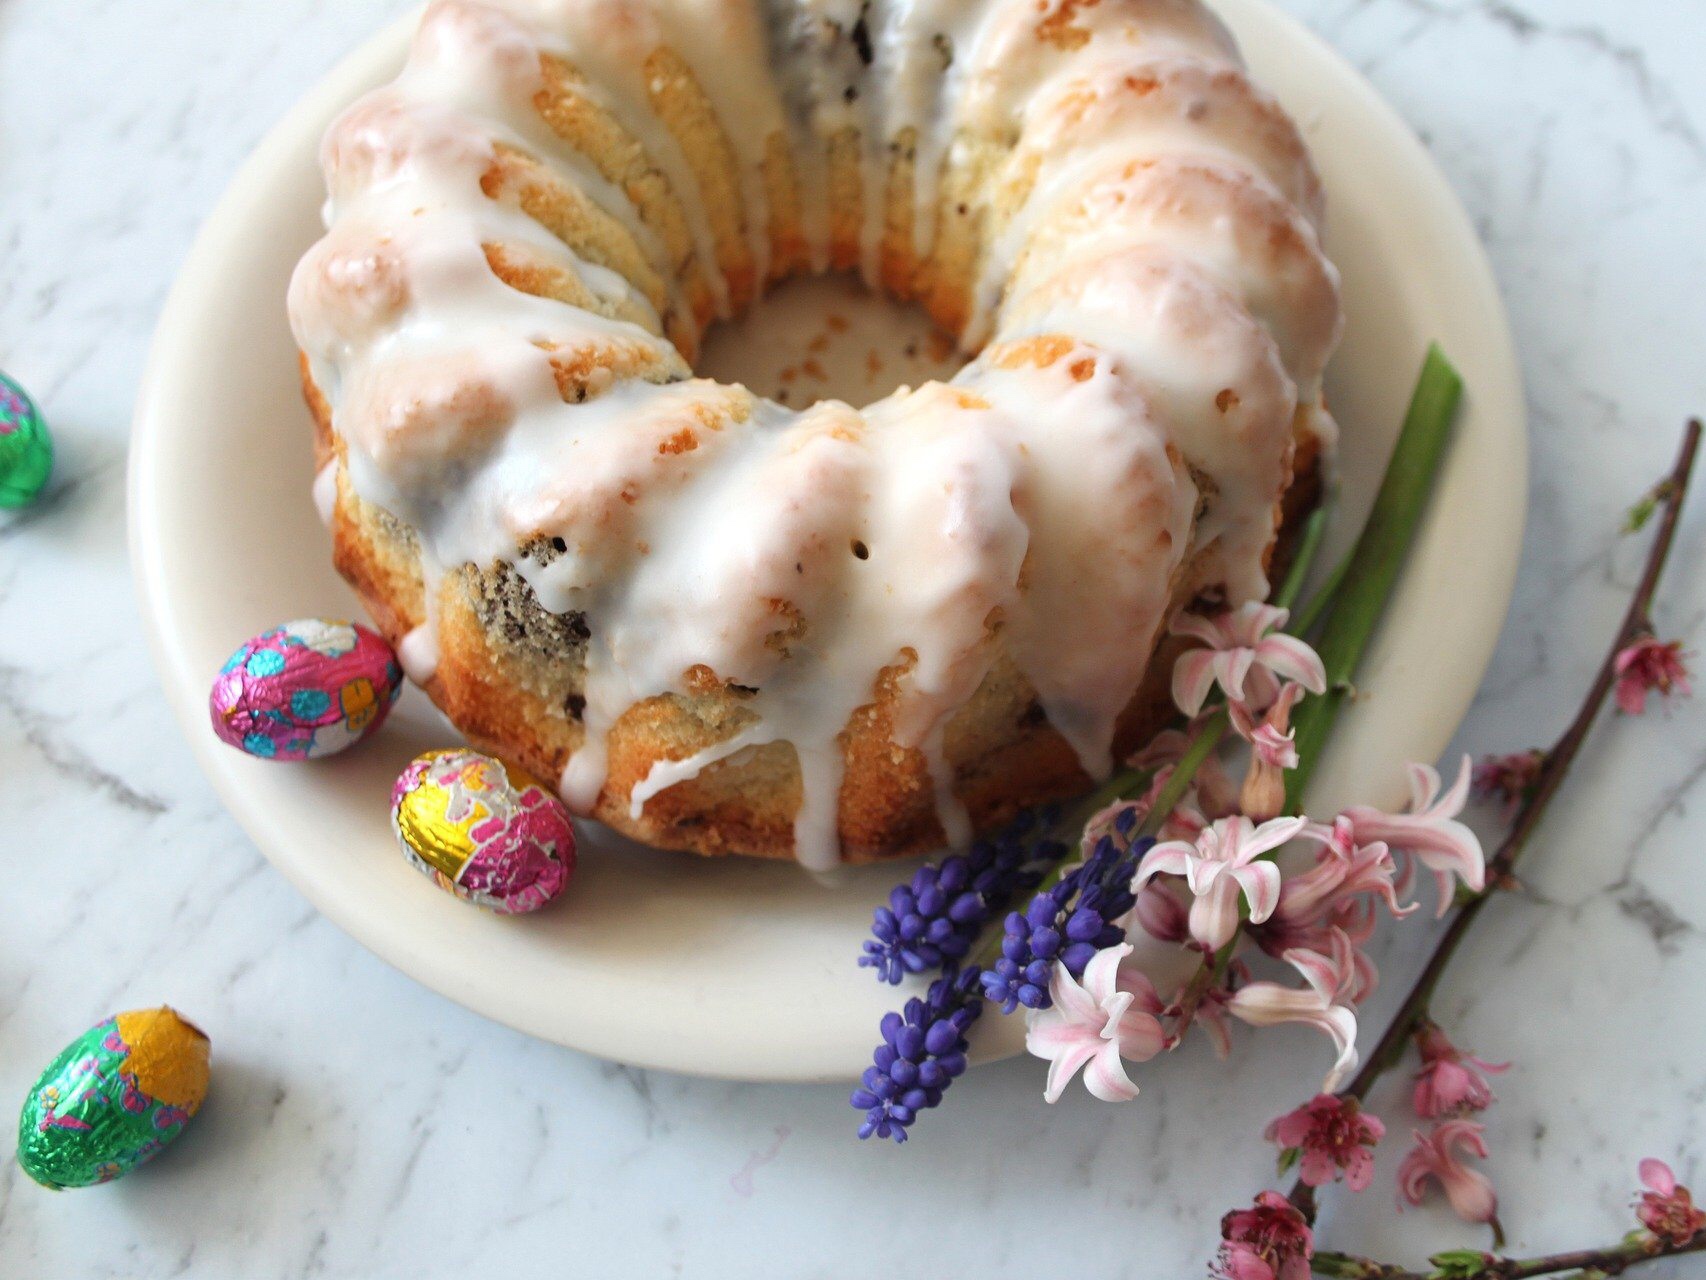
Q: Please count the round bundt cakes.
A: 1